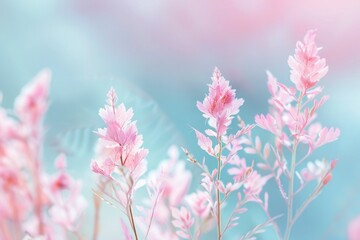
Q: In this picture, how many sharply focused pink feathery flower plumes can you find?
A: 3